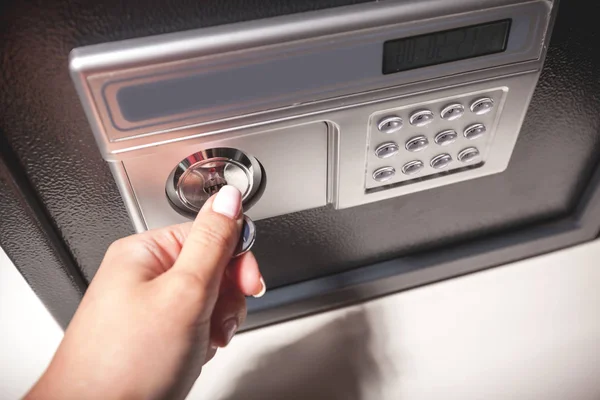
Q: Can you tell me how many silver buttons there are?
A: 12